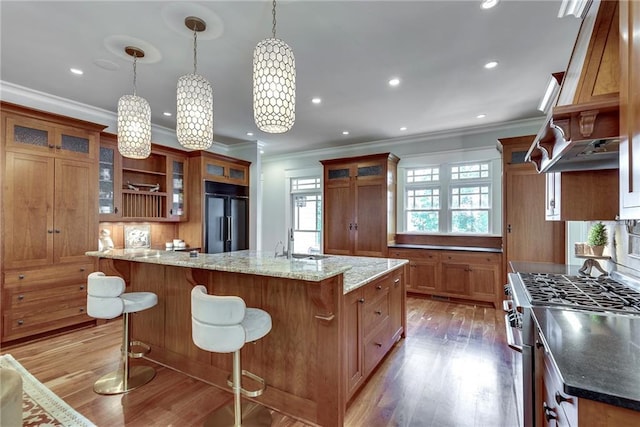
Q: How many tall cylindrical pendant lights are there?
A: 3